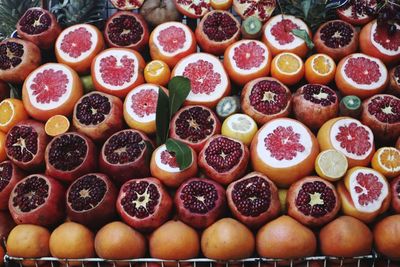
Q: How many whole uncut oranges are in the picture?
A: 8